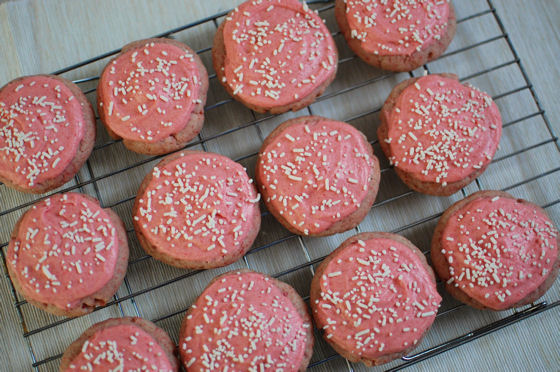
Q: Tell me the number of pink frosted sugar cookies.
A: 12